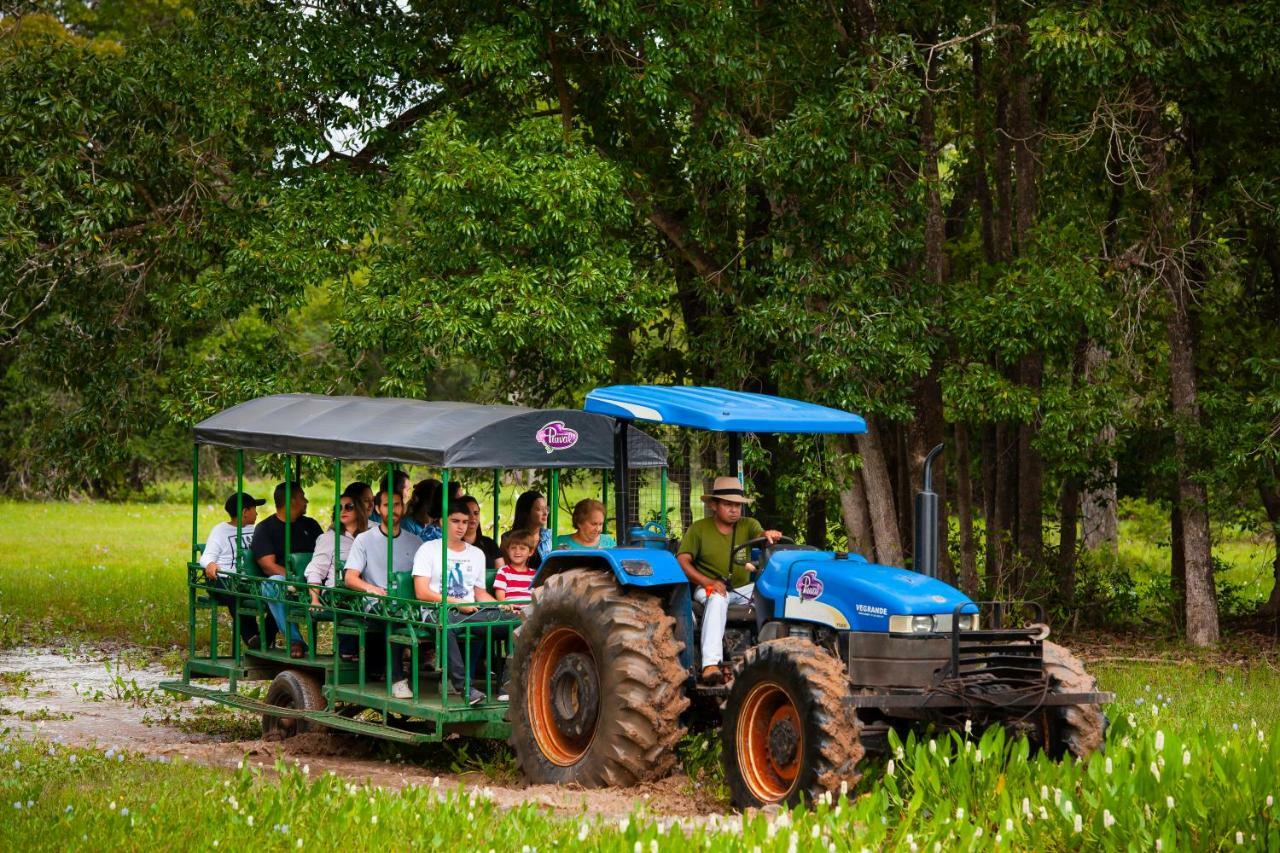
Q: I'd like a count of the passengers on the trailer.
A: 13